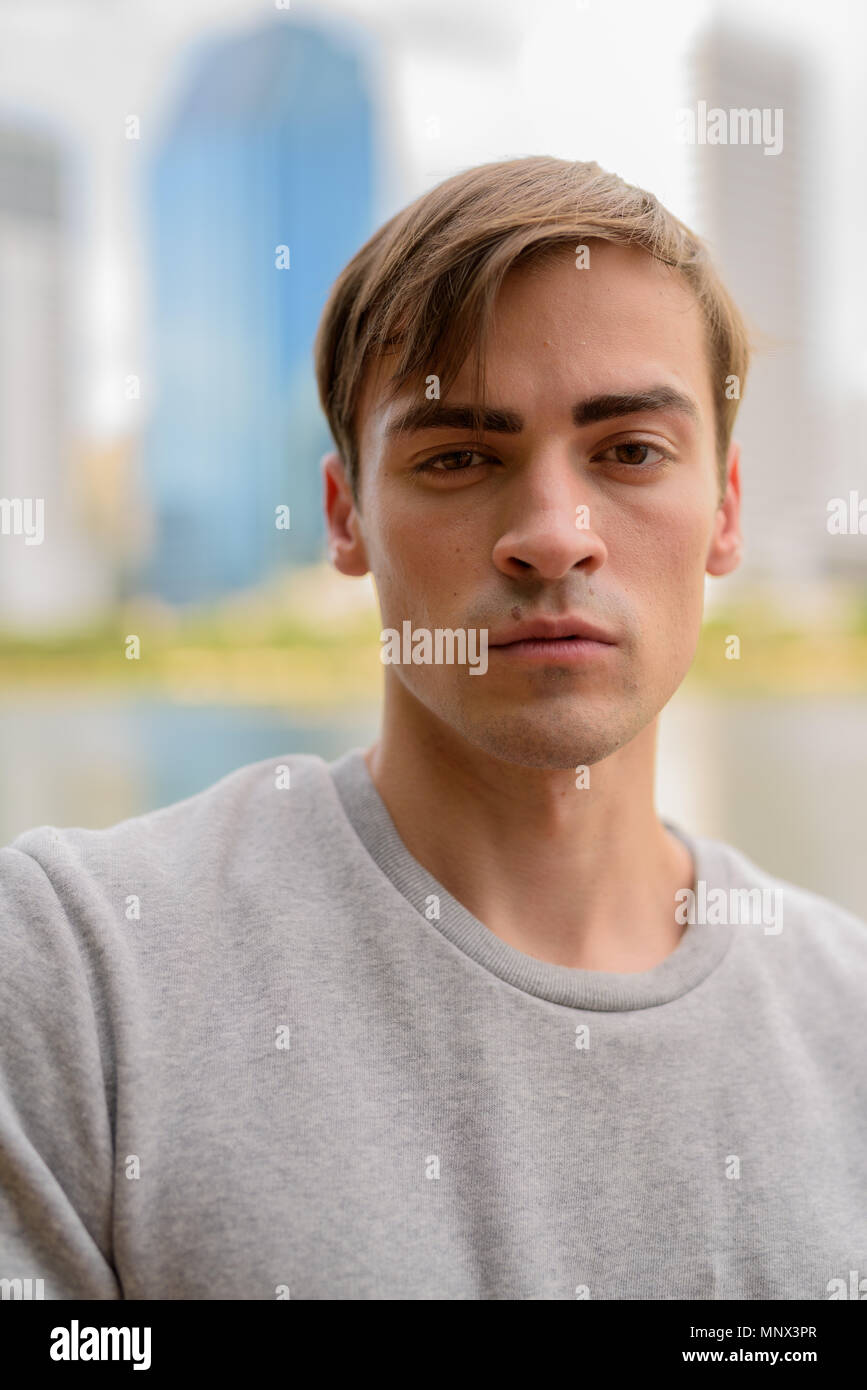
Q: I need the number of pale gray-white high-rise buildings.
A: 2